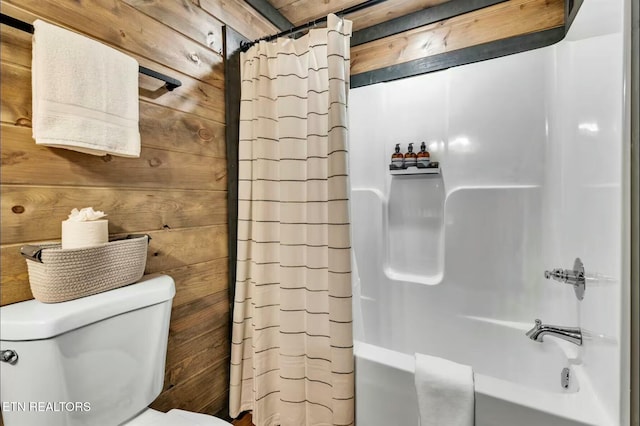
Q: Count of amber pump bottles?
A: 3